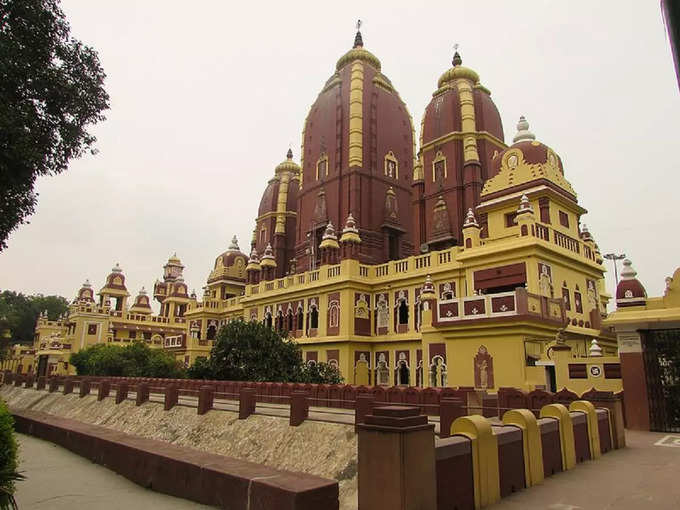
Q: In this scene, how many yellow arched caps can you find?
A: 4